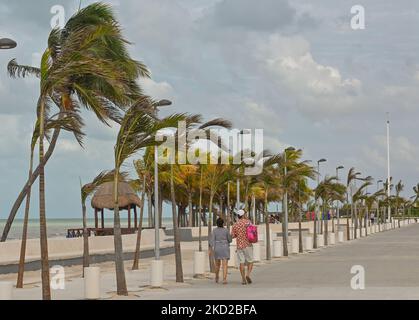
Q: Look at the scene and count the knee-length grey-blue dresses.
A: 1